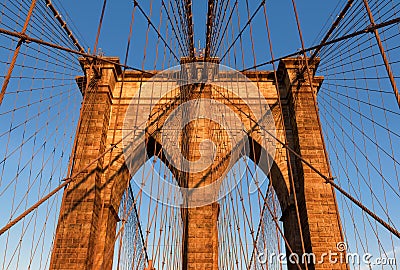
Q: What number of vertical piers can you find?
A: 3